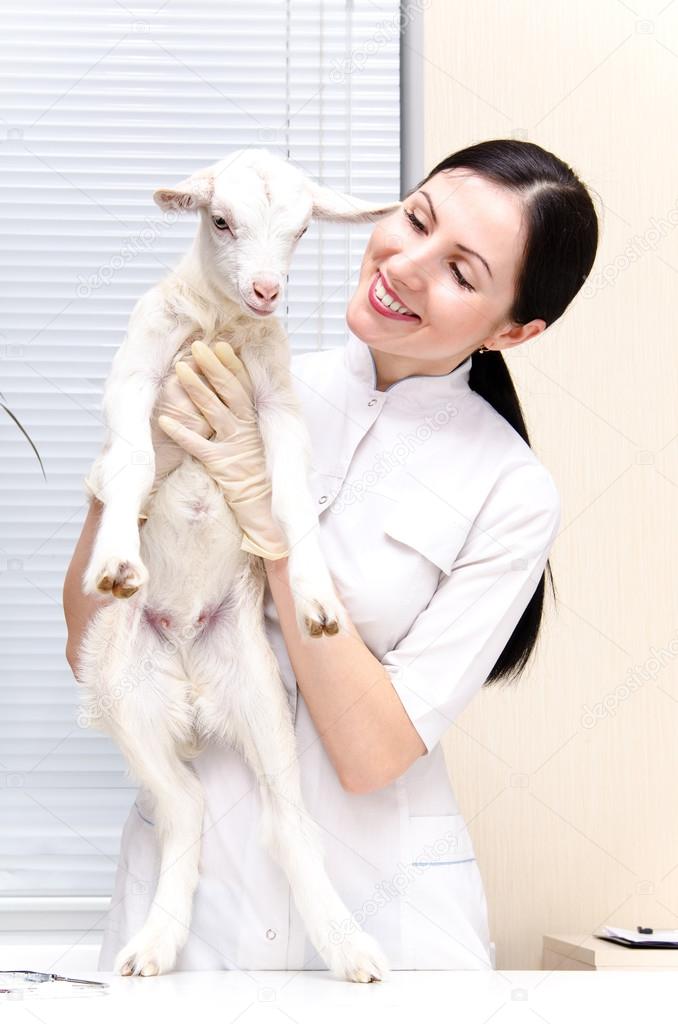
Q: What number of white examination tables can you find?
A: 1